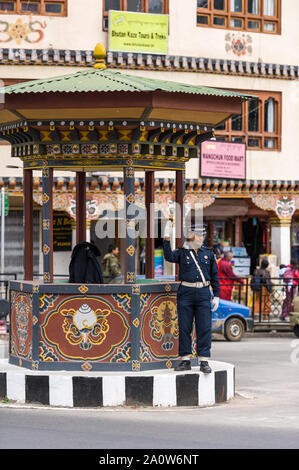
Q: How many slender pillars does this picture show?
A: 6